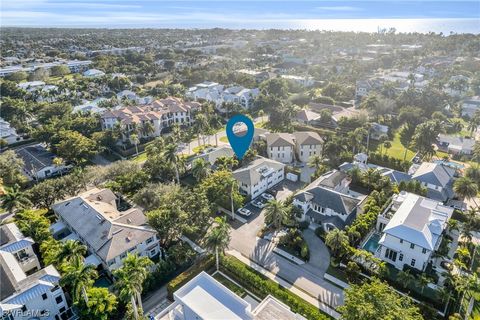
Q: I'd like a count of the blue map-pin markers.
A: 1